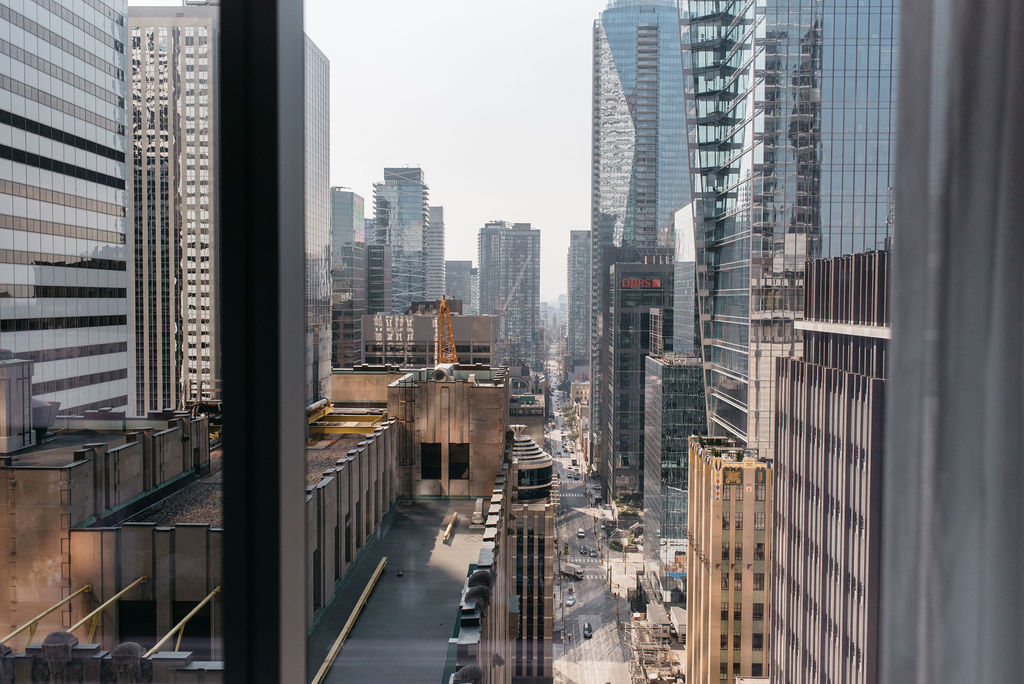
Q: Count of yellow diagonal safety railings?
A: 3